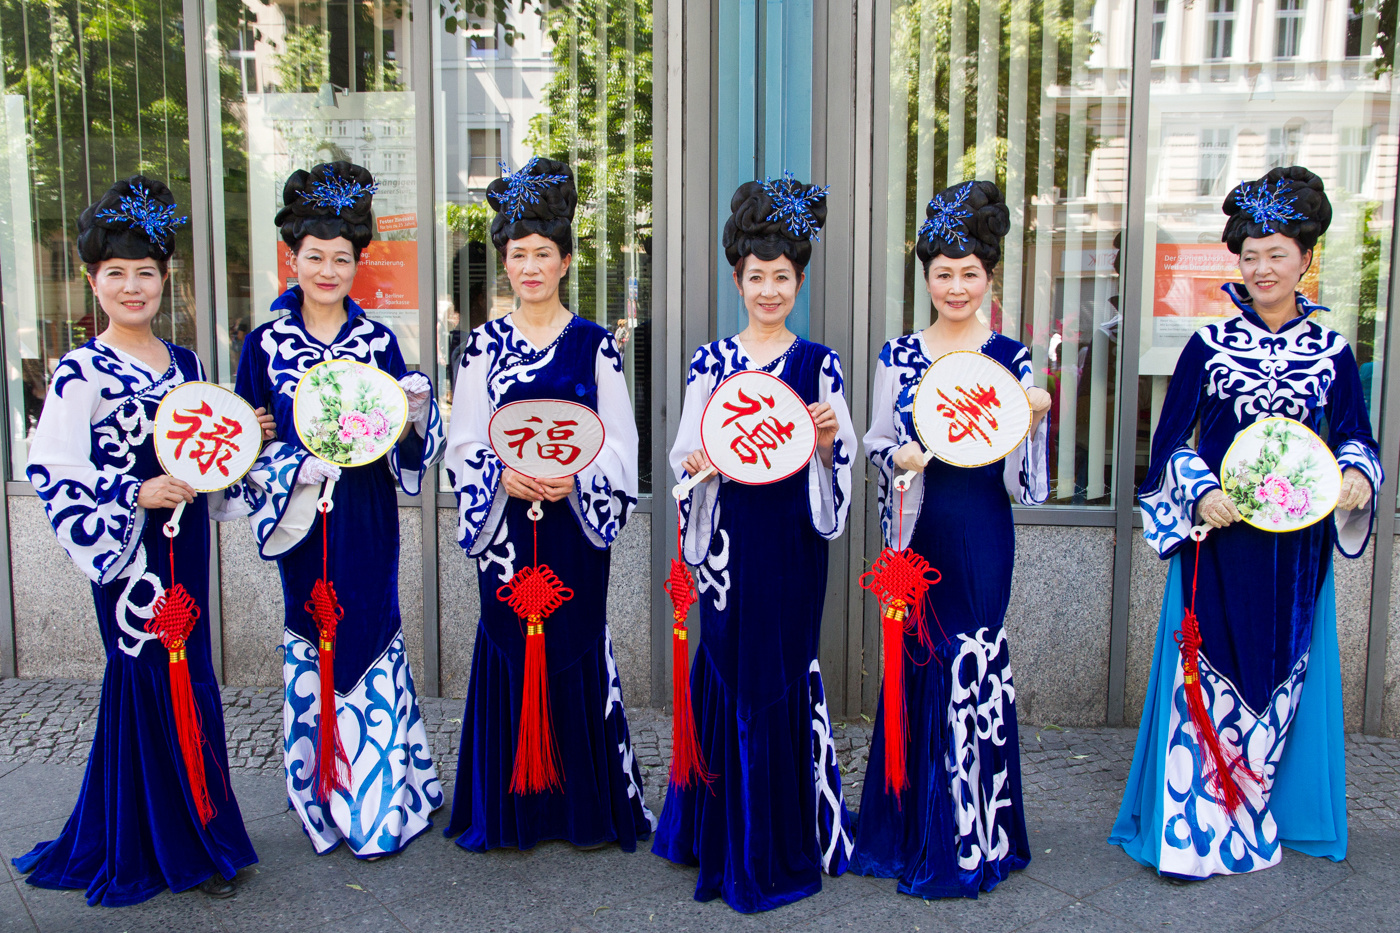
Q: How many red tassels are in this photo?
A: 6